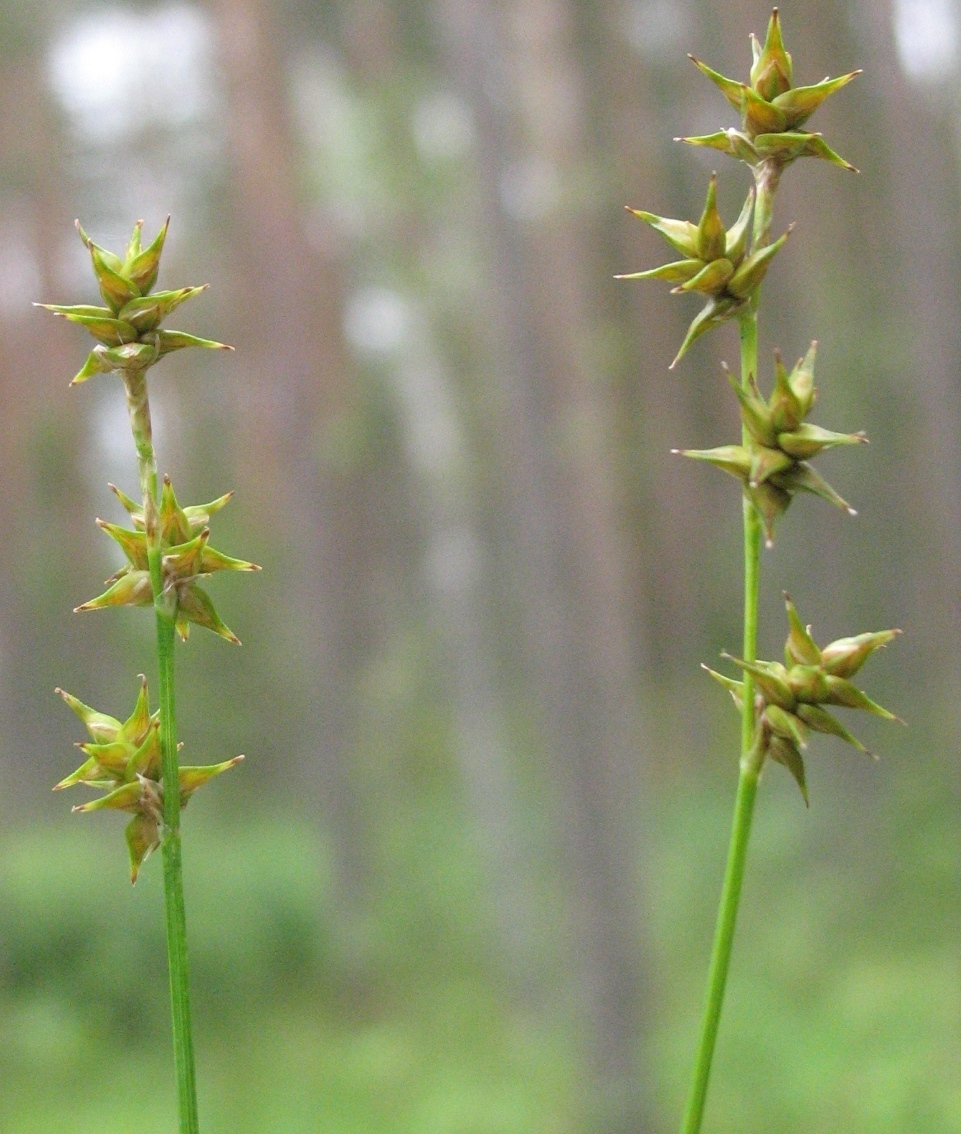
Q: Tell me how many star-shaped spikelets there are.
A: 7